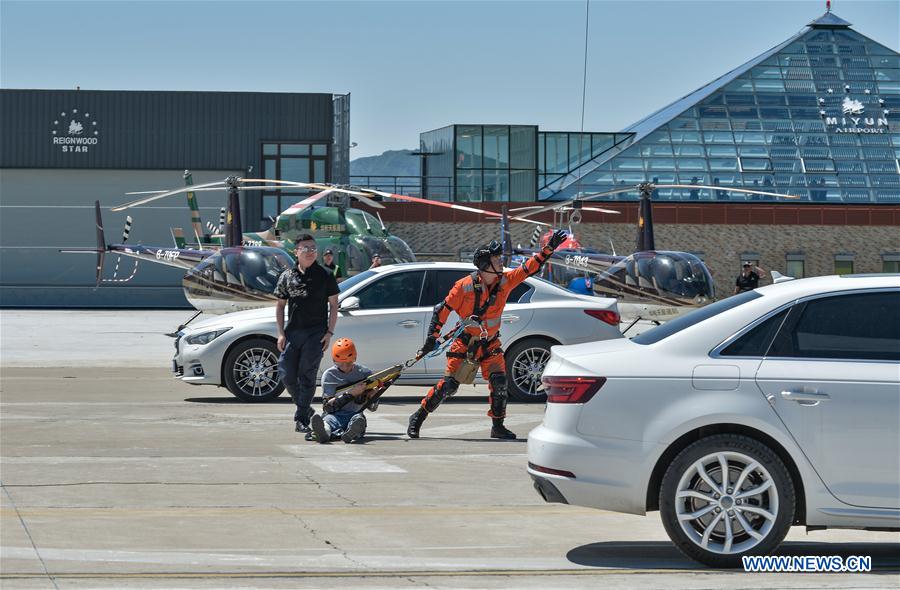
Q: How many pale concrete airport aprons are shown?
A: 1